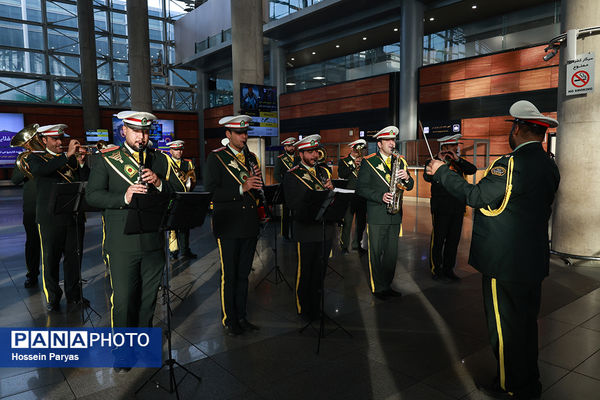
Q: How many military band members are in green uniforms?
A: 11